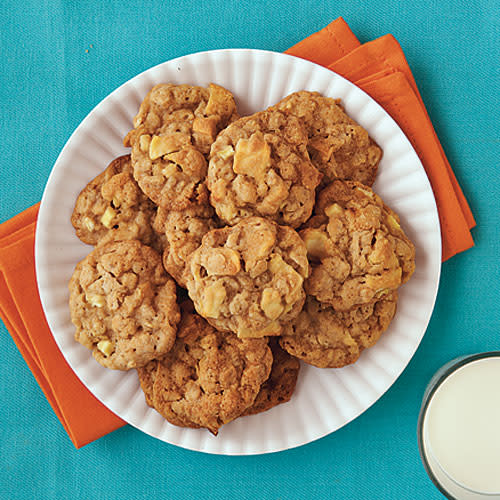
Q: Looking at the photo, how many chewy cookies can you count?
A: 11